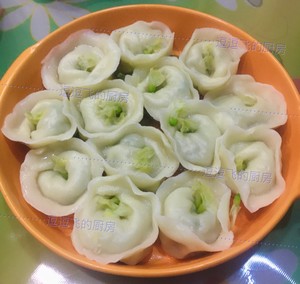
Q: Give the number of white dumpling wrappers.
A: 13